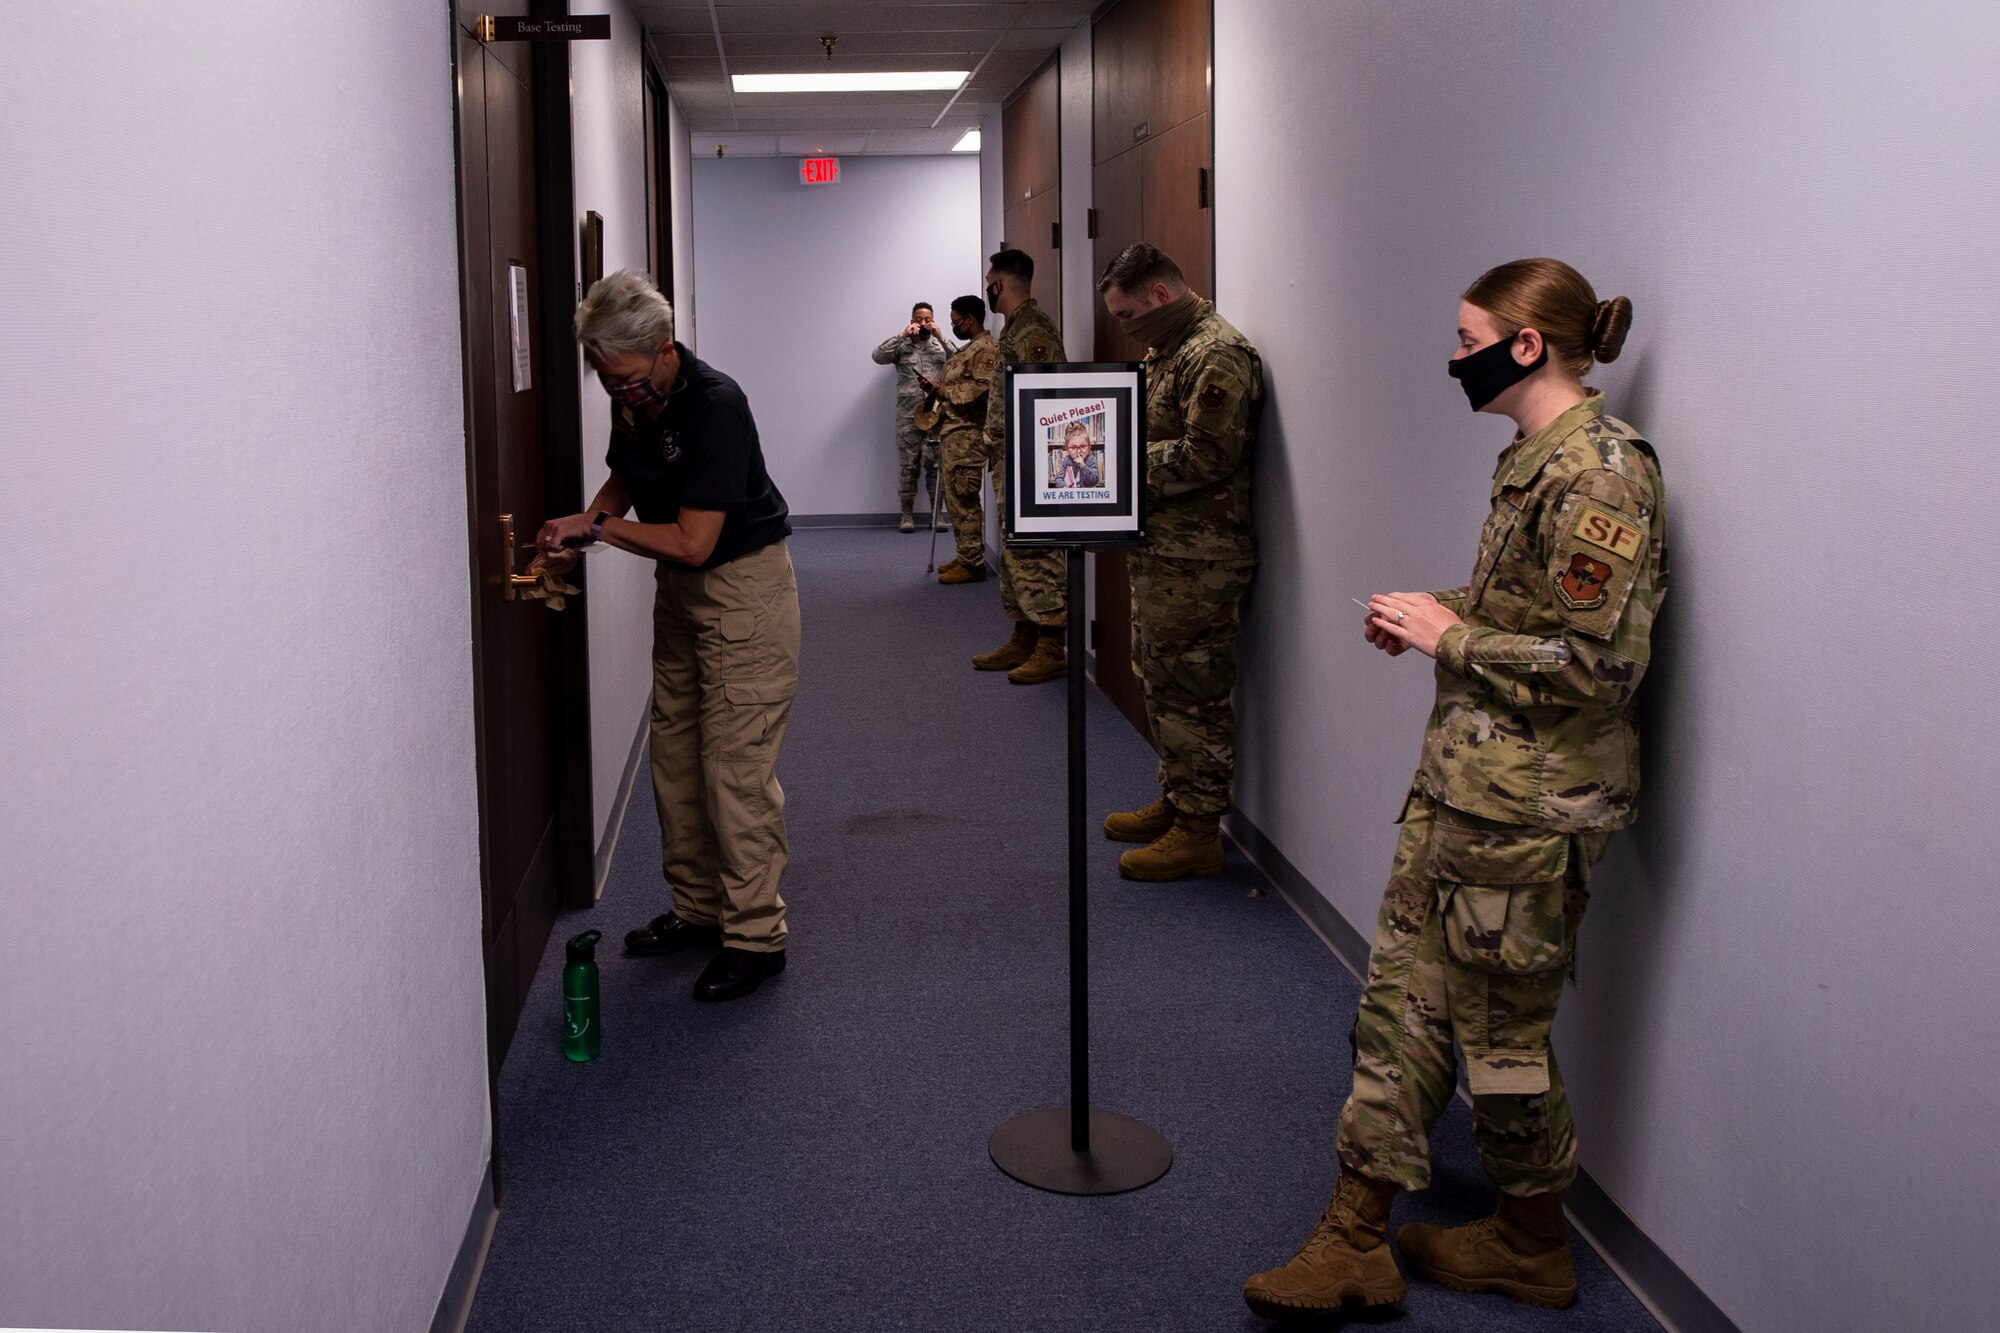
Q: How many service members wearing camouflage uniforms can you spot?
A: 5